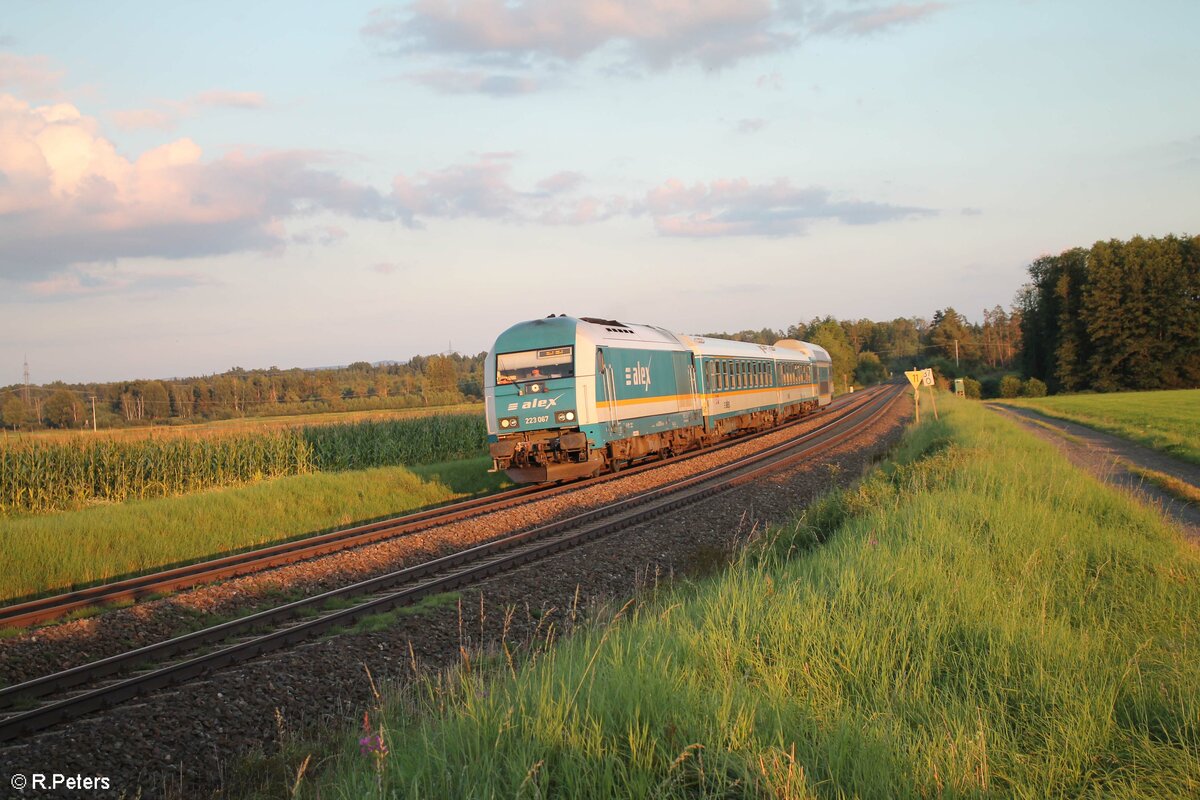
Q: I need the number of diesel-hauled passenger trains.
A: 1